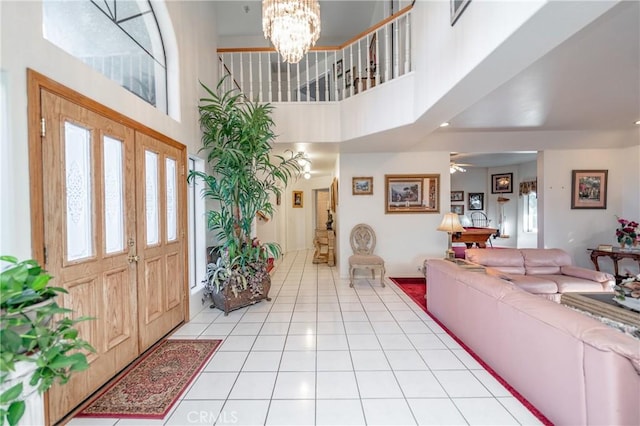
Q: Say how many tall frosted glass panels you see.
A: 4